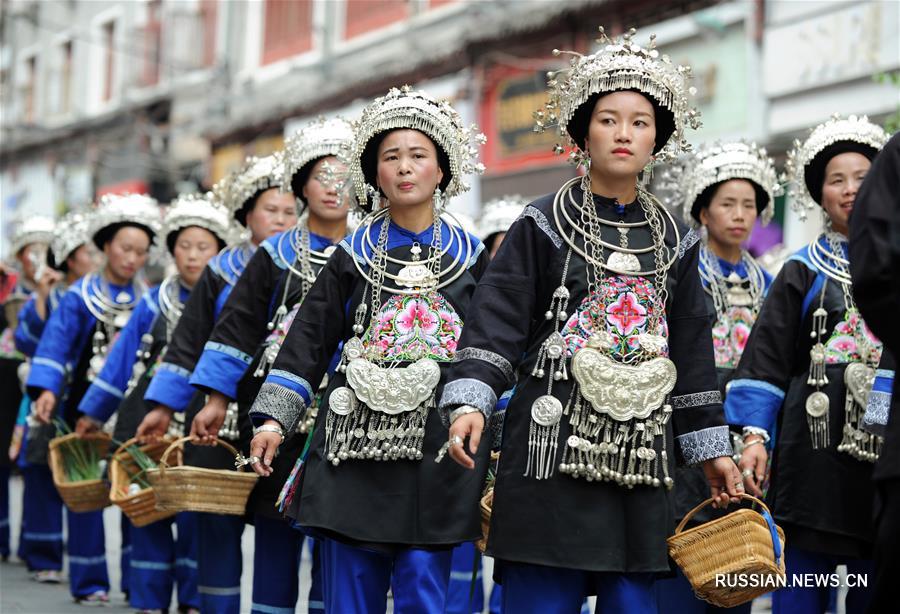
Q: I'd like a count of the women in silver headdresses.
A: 11